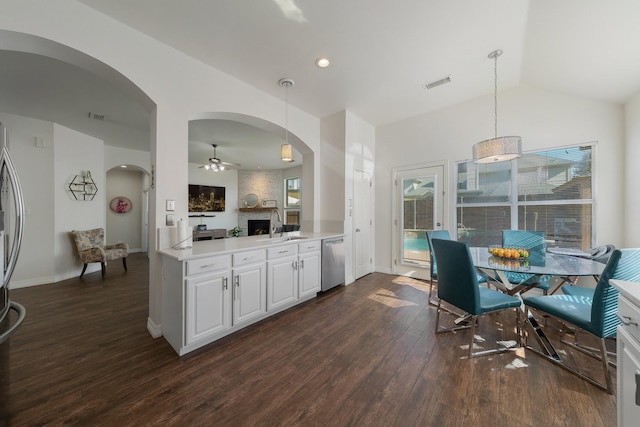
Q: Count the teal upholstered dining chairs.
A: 5